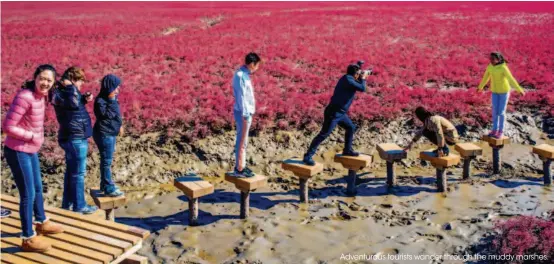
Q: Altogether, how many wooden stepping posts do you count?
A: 10